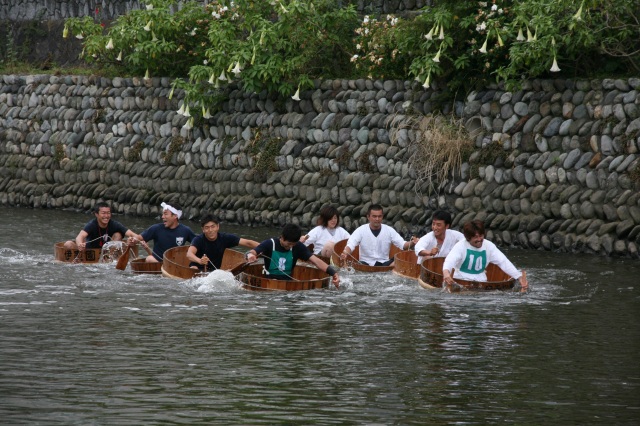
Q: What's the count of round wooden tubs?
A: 8